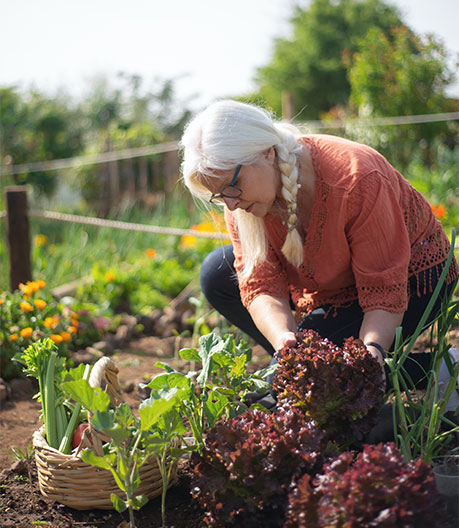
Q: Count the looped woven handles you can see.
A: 1